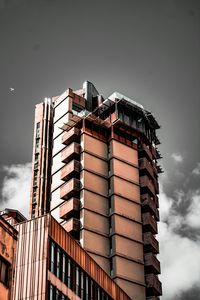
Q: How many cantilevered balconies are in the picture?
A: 14